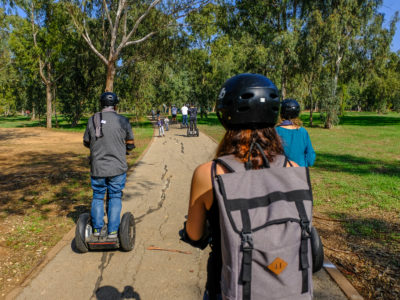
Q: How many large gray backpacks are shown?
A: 1